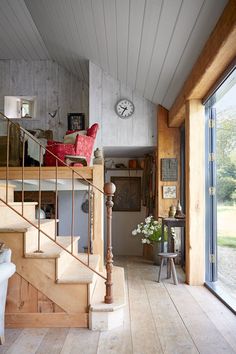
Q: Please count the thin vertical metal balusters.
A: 6